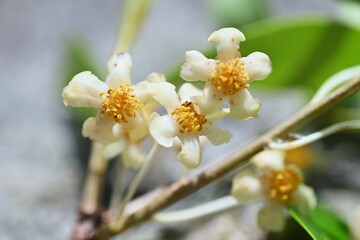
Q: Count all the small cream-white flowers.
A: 4